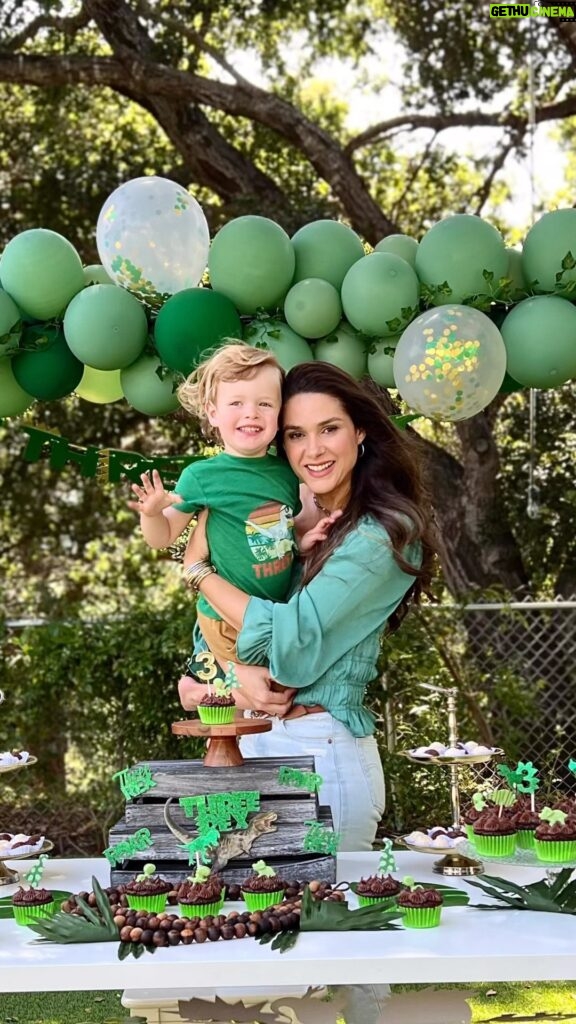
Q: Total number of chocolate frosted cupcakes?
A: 14